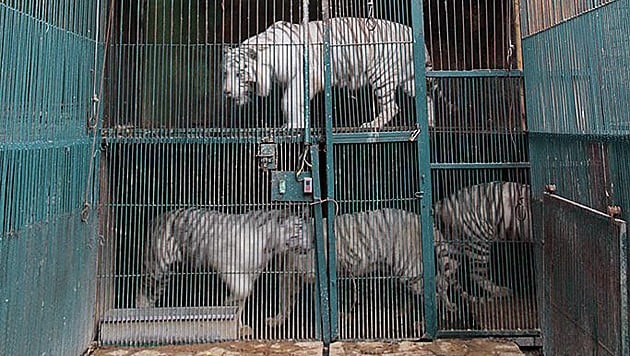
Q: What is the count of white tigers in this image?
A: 4